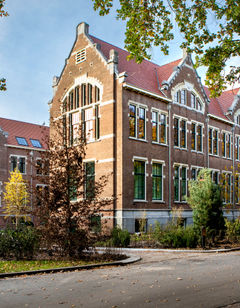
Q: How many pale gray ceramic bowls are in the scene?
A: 0